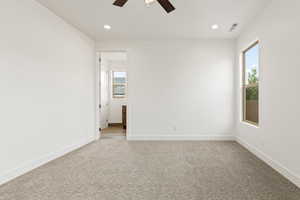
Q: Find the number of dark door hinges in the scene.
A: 3